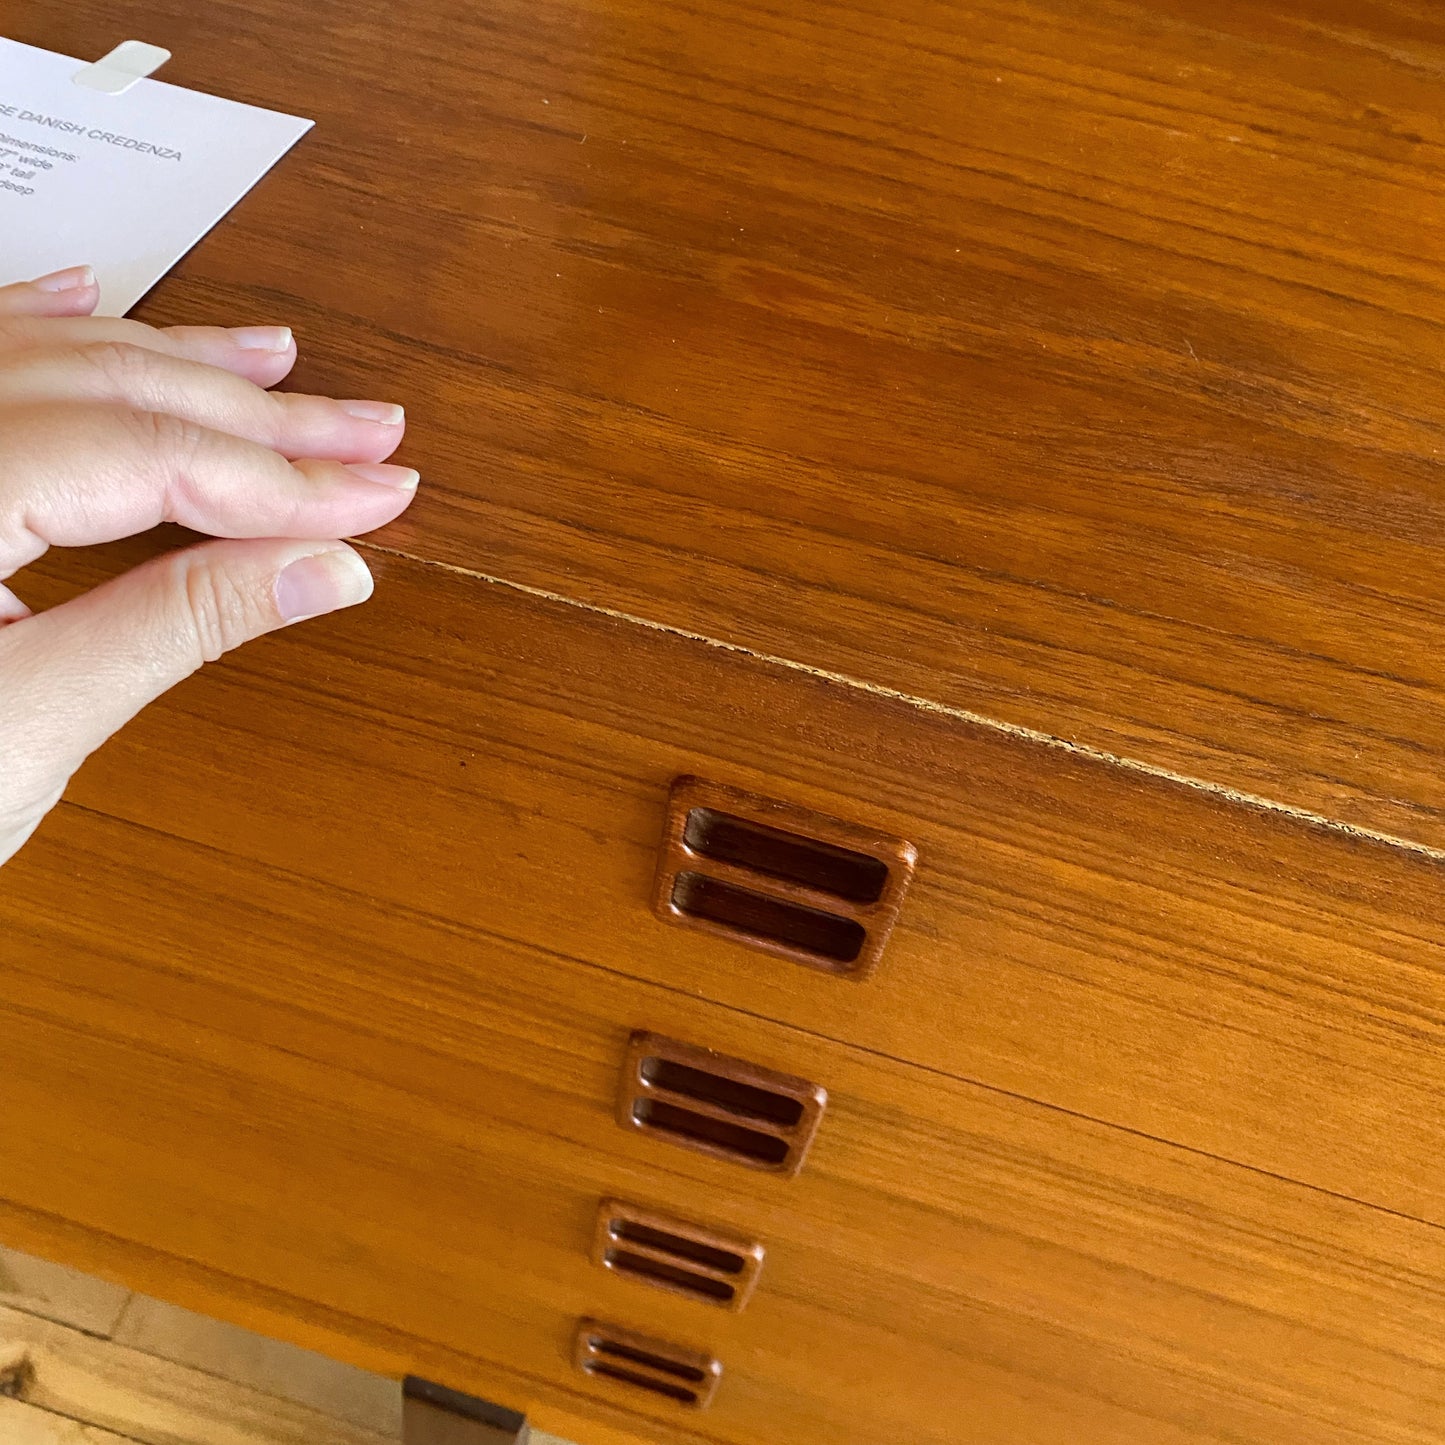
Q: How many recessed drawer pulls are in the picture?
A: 4